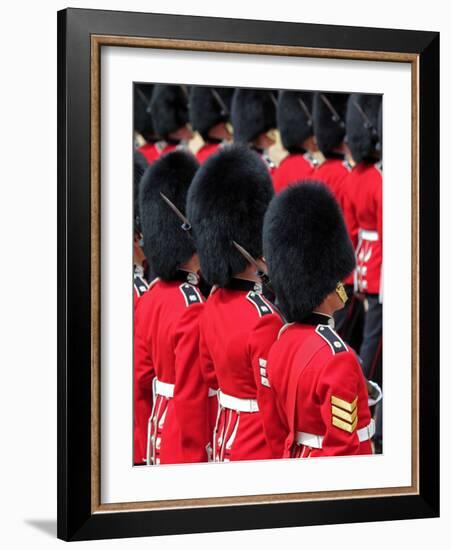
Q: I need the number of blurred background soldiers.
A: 7